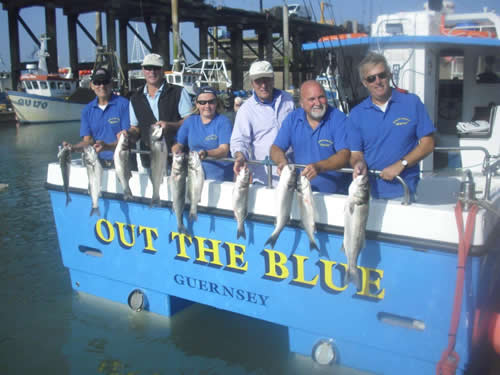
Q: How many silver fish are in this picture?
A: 10